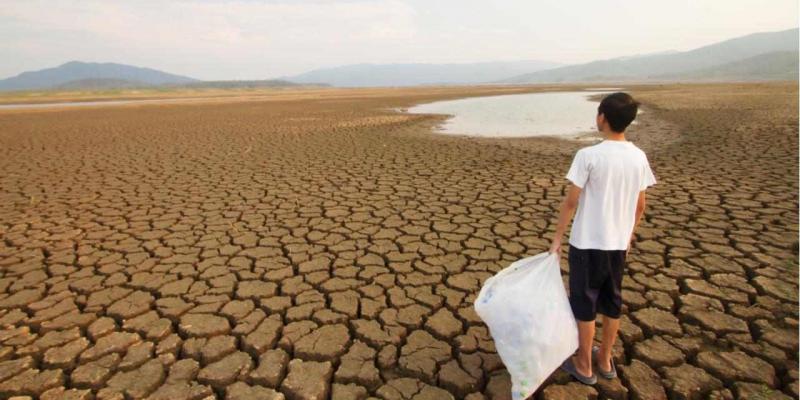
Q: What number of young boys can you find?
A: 1